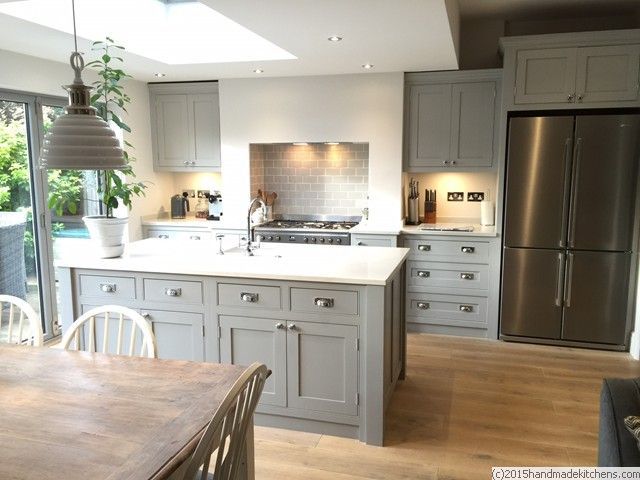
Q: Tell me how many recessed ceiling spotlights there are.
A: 4